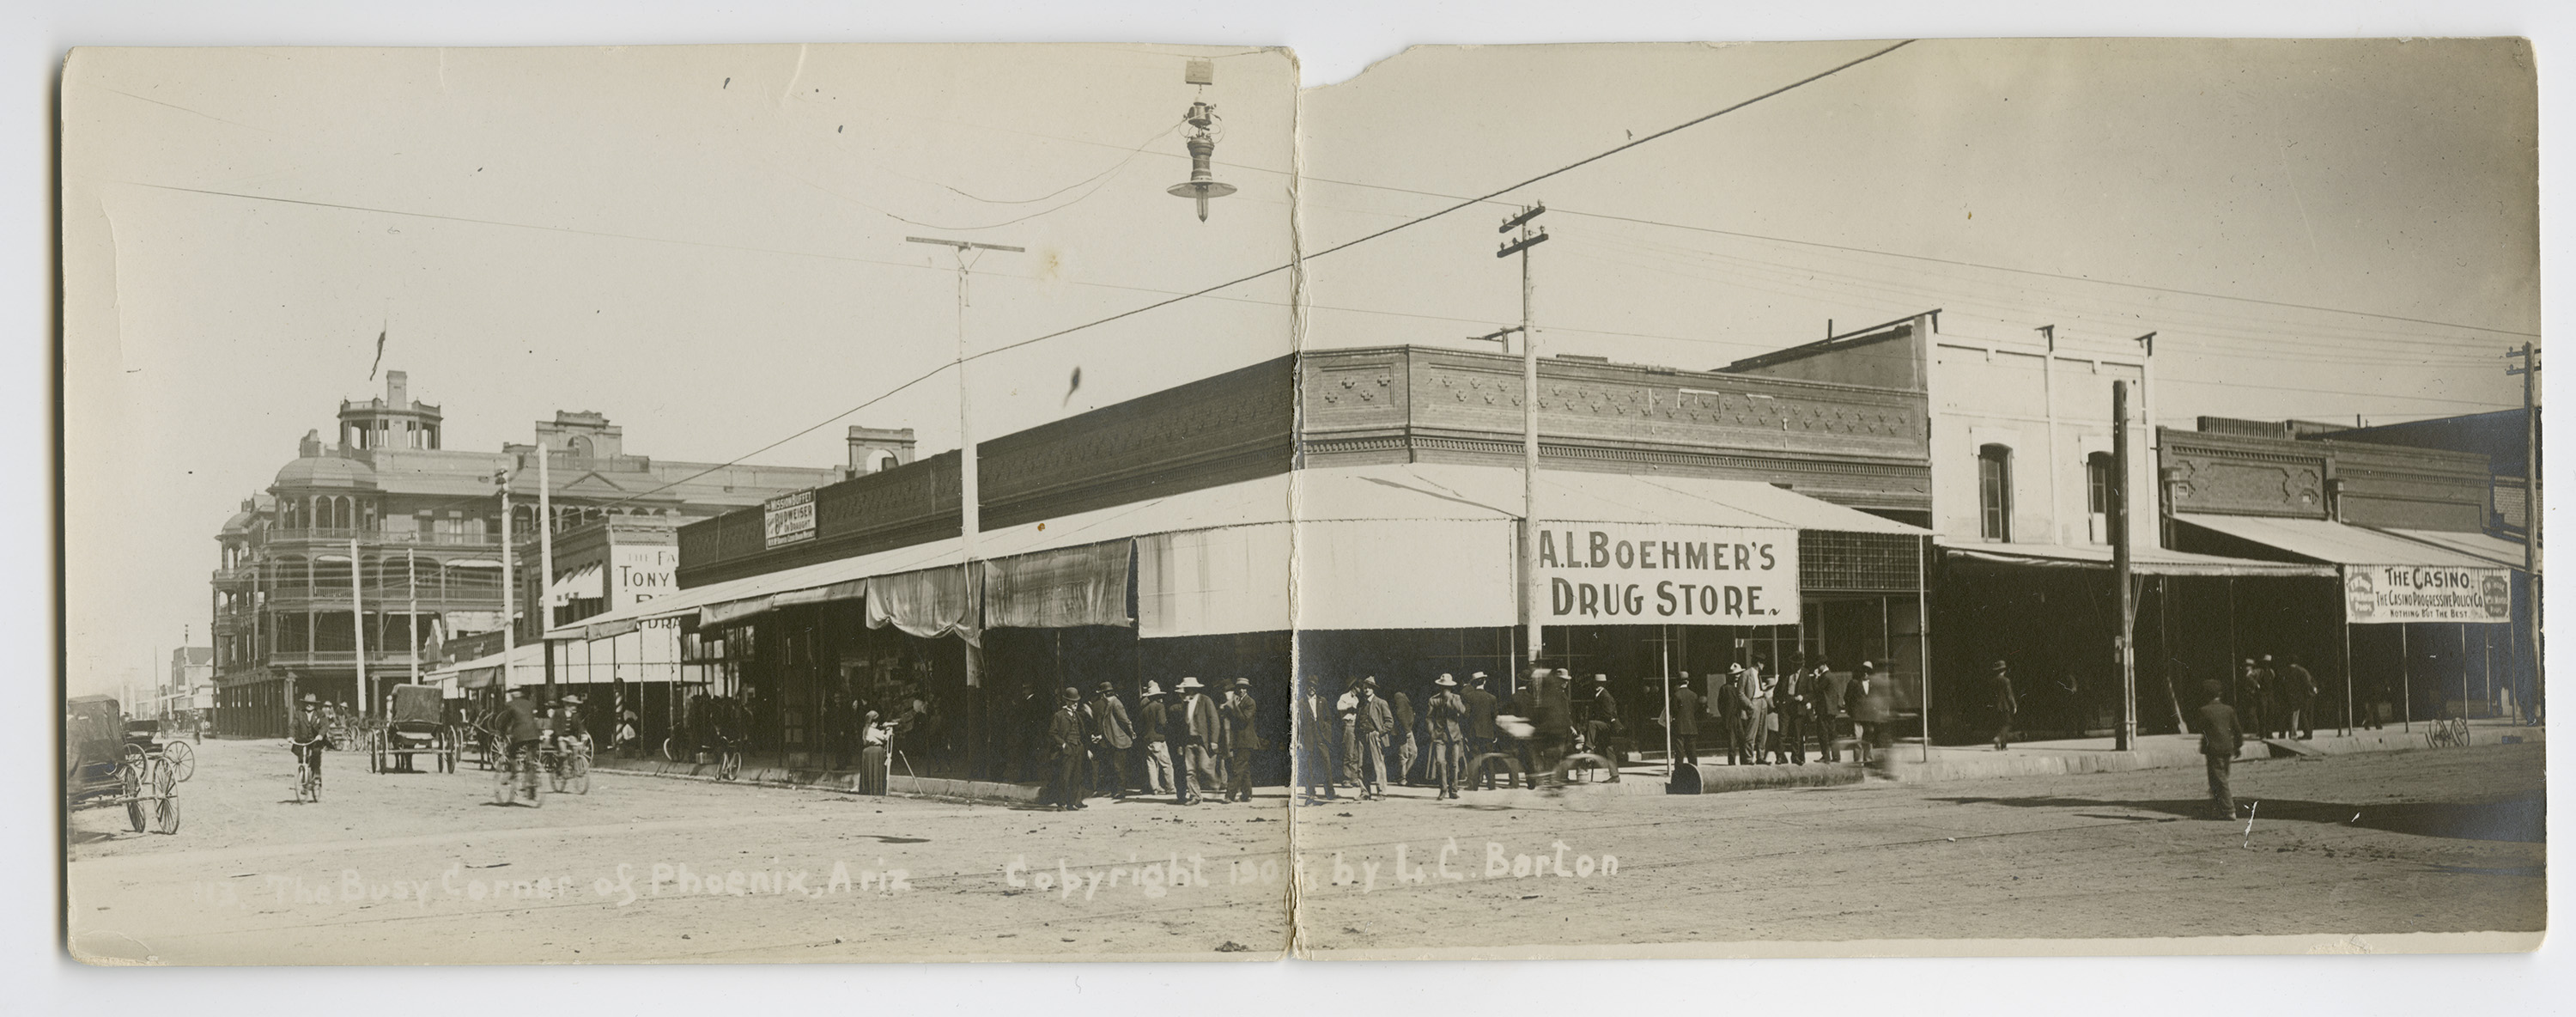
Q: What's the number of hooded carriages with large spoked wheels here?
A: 2